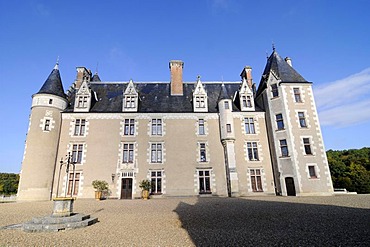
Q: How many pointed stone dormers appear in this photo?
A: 4